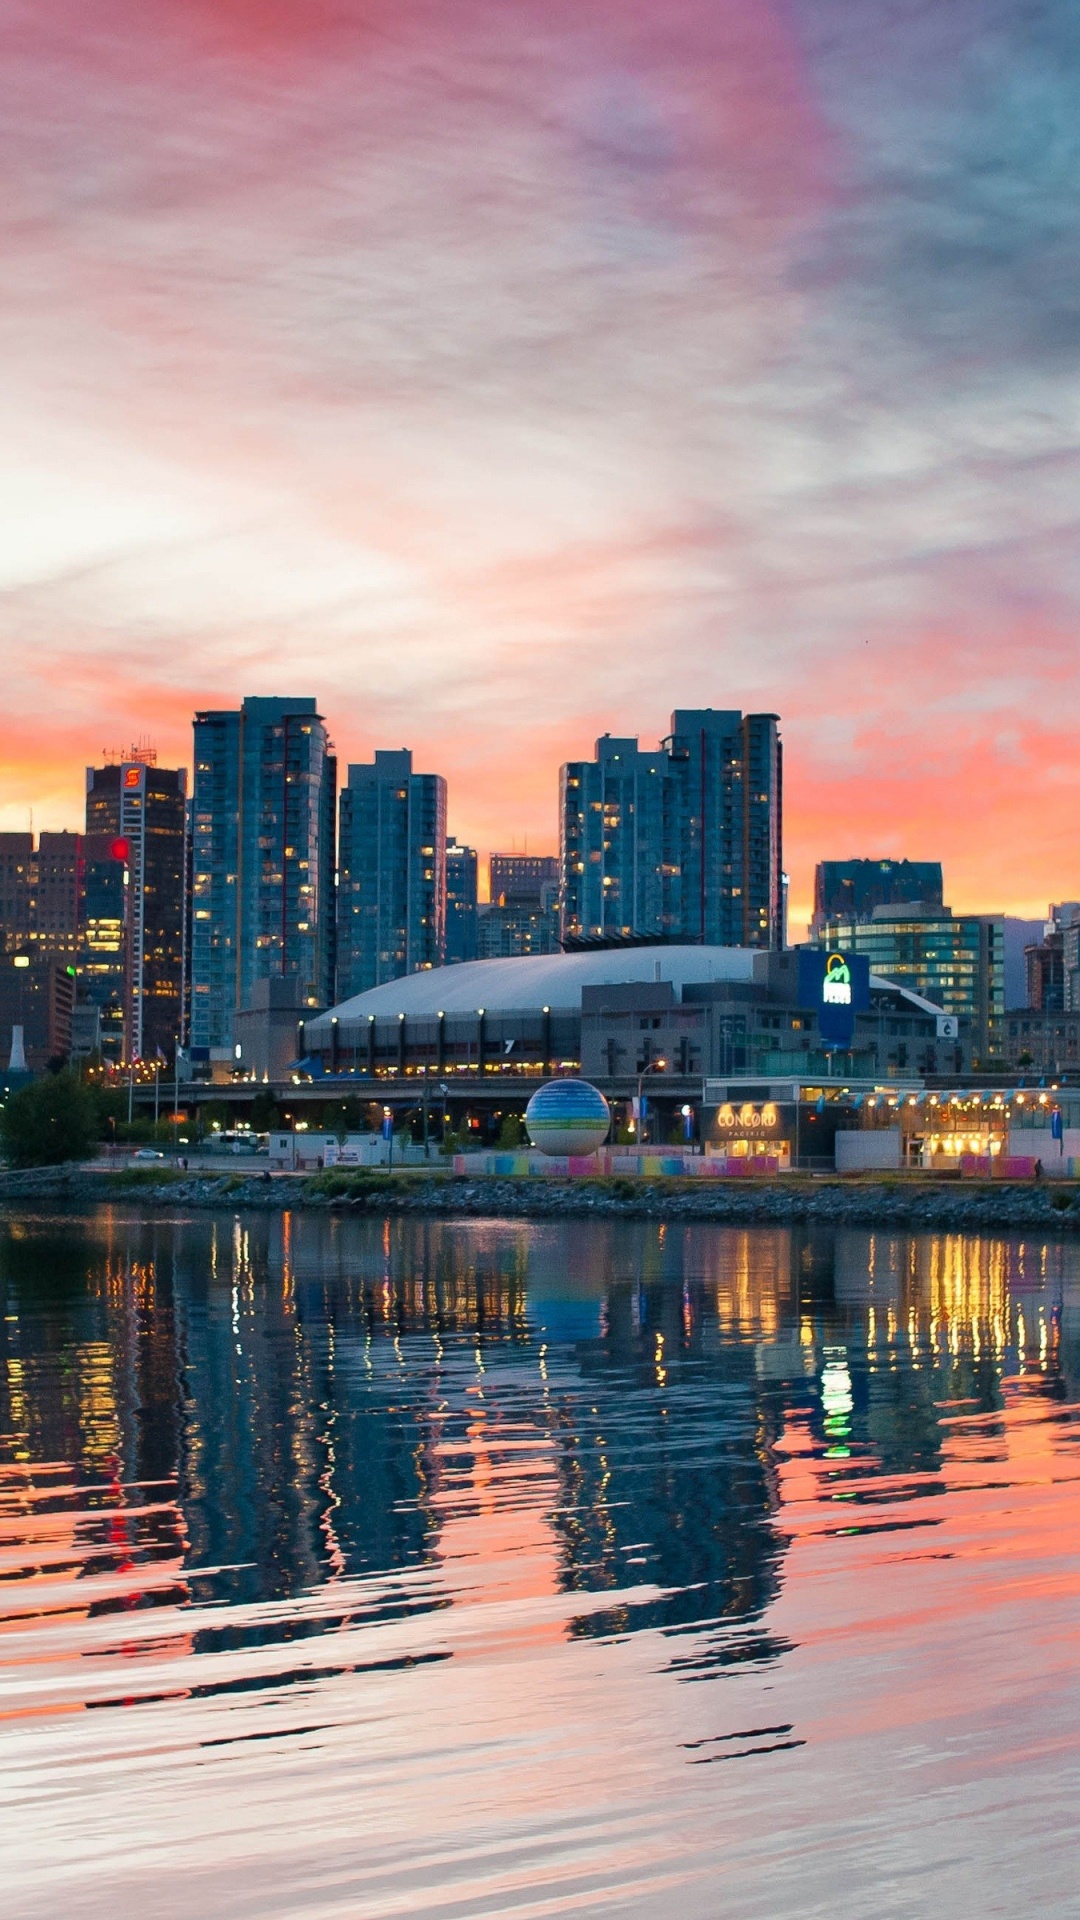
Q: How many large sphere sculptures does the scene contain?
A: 1